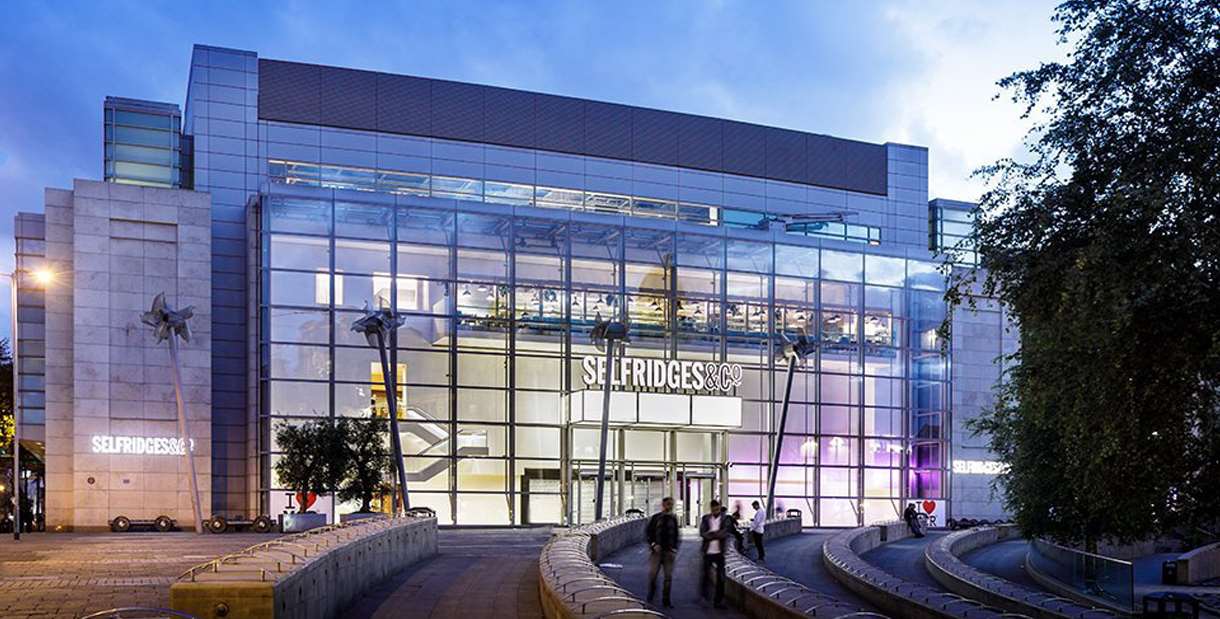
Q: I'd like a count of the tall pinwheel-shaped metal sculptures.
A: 4